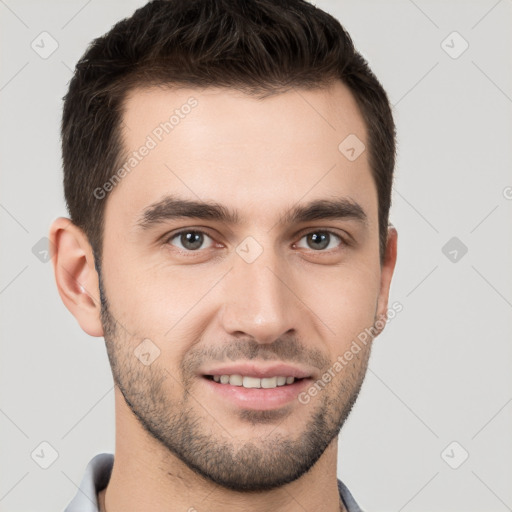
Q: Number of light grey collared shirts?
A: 1